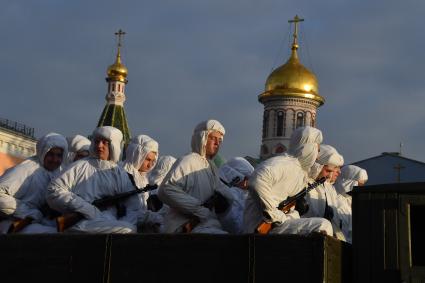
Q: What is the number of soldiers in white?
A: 10